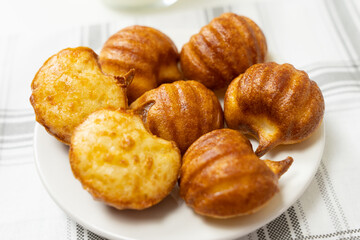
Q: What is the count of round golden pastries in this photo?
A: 7